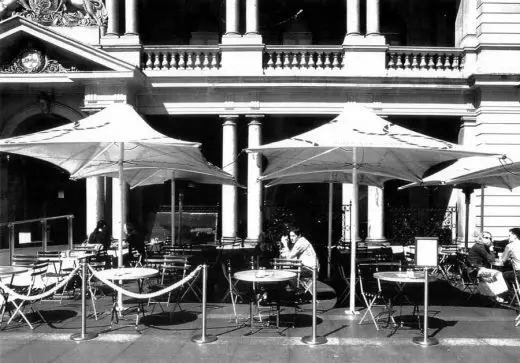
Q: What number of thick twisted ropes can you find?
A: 2